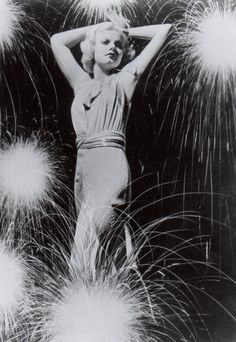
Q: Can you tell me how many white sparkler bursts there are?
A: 6